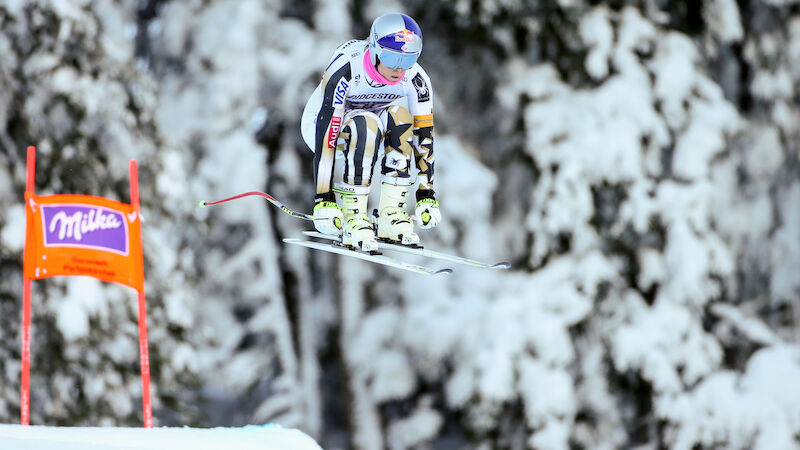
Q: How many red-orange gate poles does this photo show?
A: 2